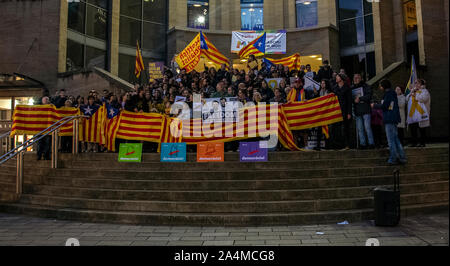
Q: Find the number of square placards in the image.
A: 4